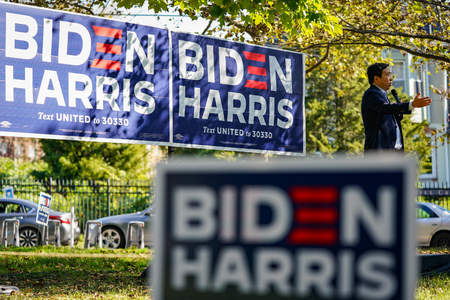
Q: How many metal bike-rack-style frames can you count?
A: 4